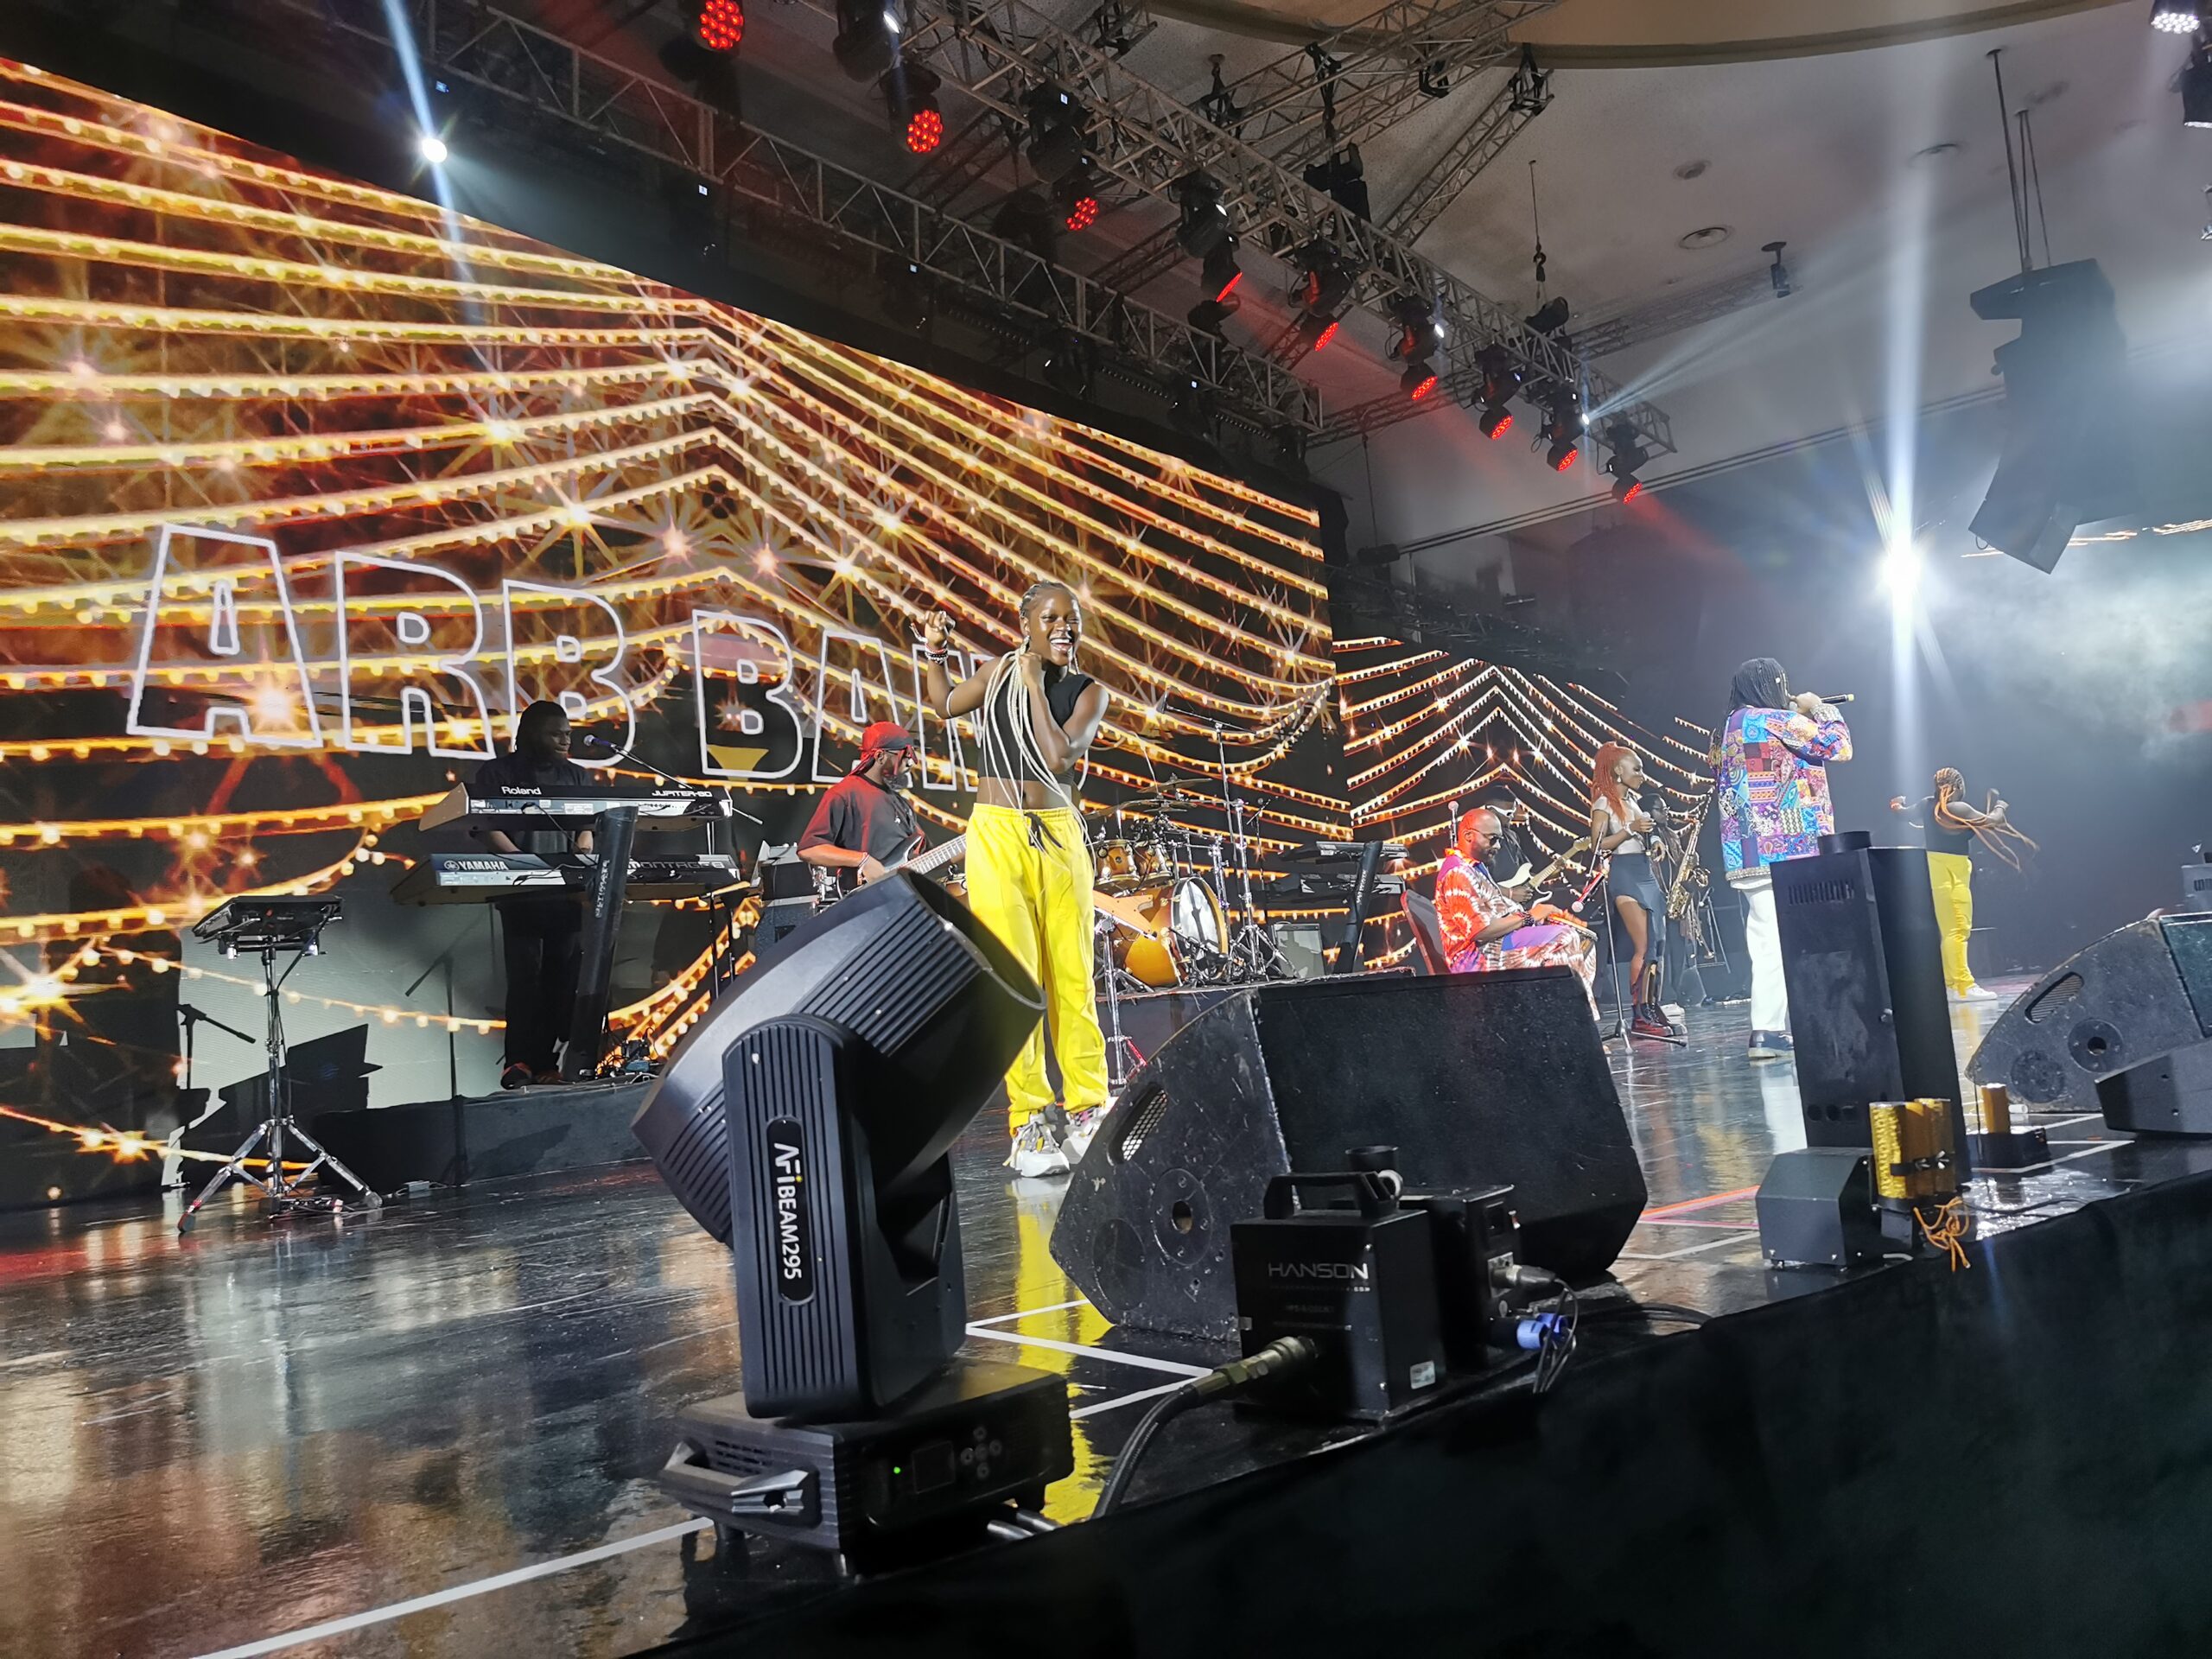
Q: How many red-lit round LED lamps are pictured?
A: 9